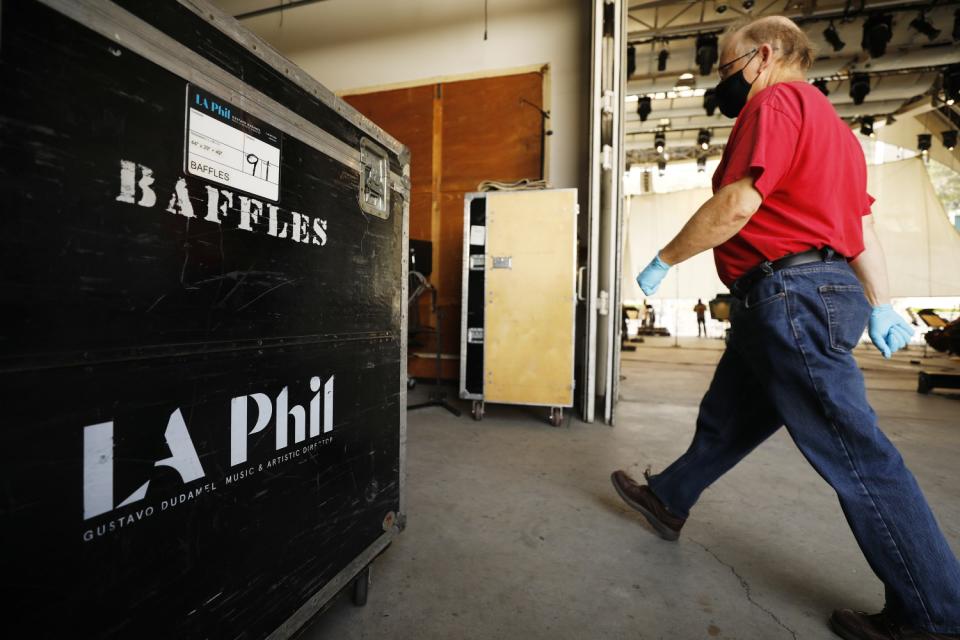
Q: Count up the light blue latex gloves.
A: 2